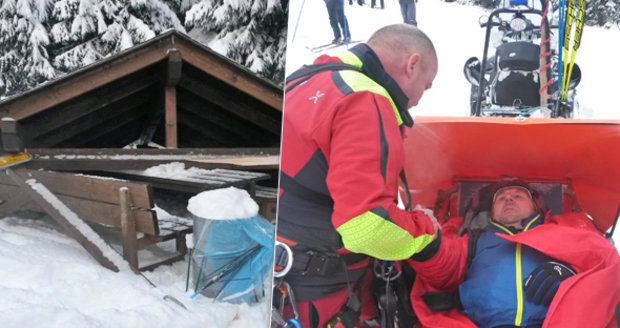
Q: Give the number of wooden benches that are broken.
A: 1